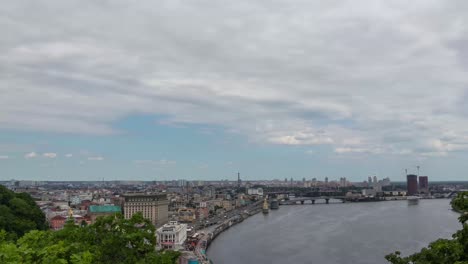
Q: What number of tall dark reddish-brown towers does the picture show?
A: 2